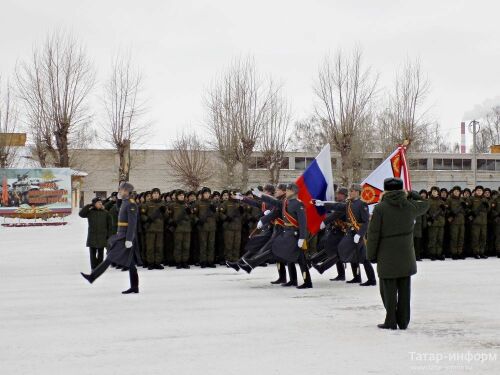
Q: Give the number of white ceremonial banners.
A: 1